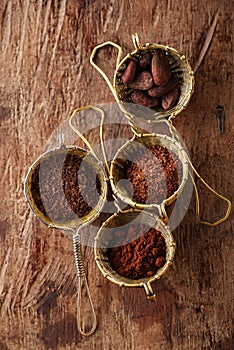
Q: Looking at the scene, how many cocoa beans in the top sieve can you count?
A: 7